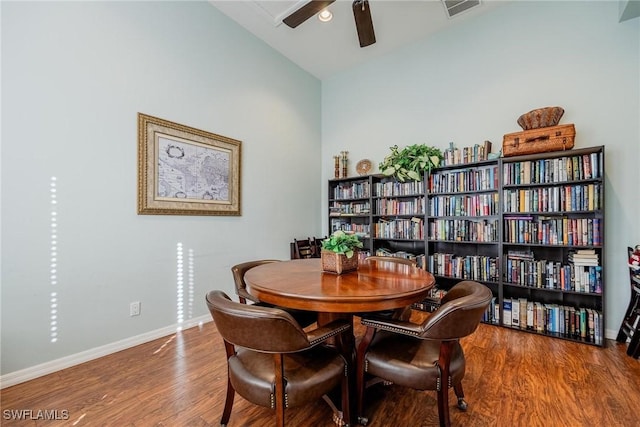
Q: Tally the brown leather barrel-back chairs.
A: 4